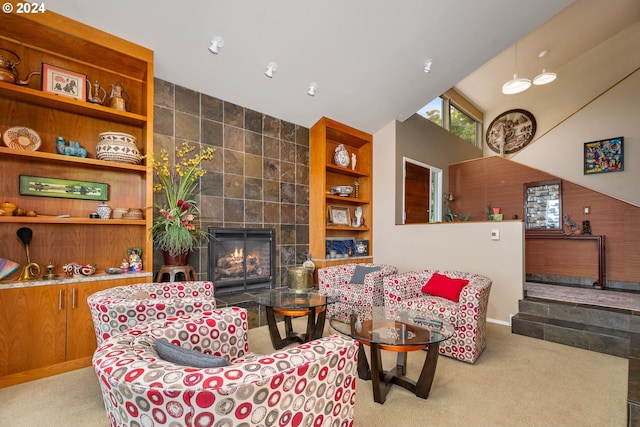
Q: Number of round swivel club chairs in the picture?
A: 4